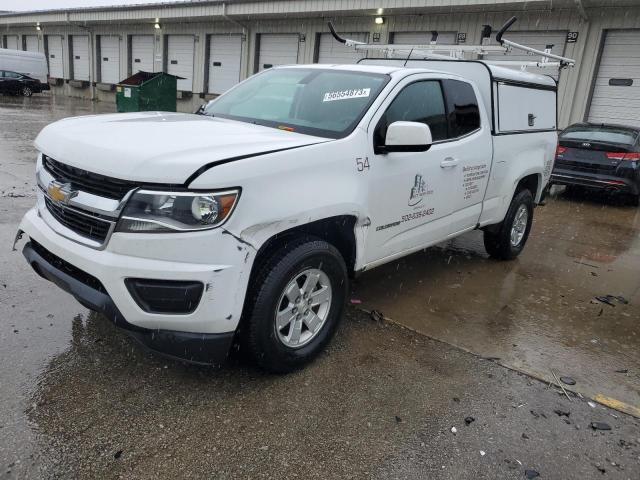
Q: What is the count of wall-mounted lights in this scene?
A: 3